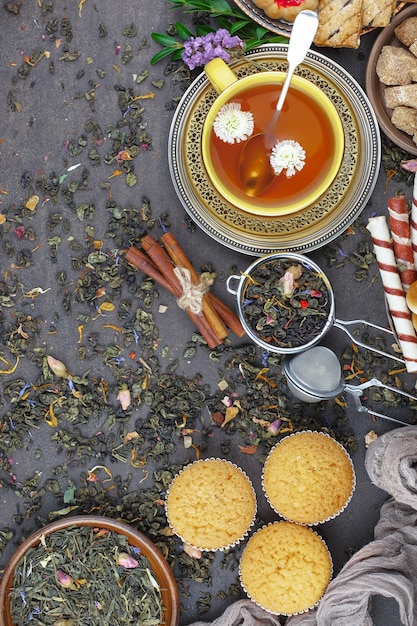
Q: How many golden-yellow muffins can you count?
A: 3